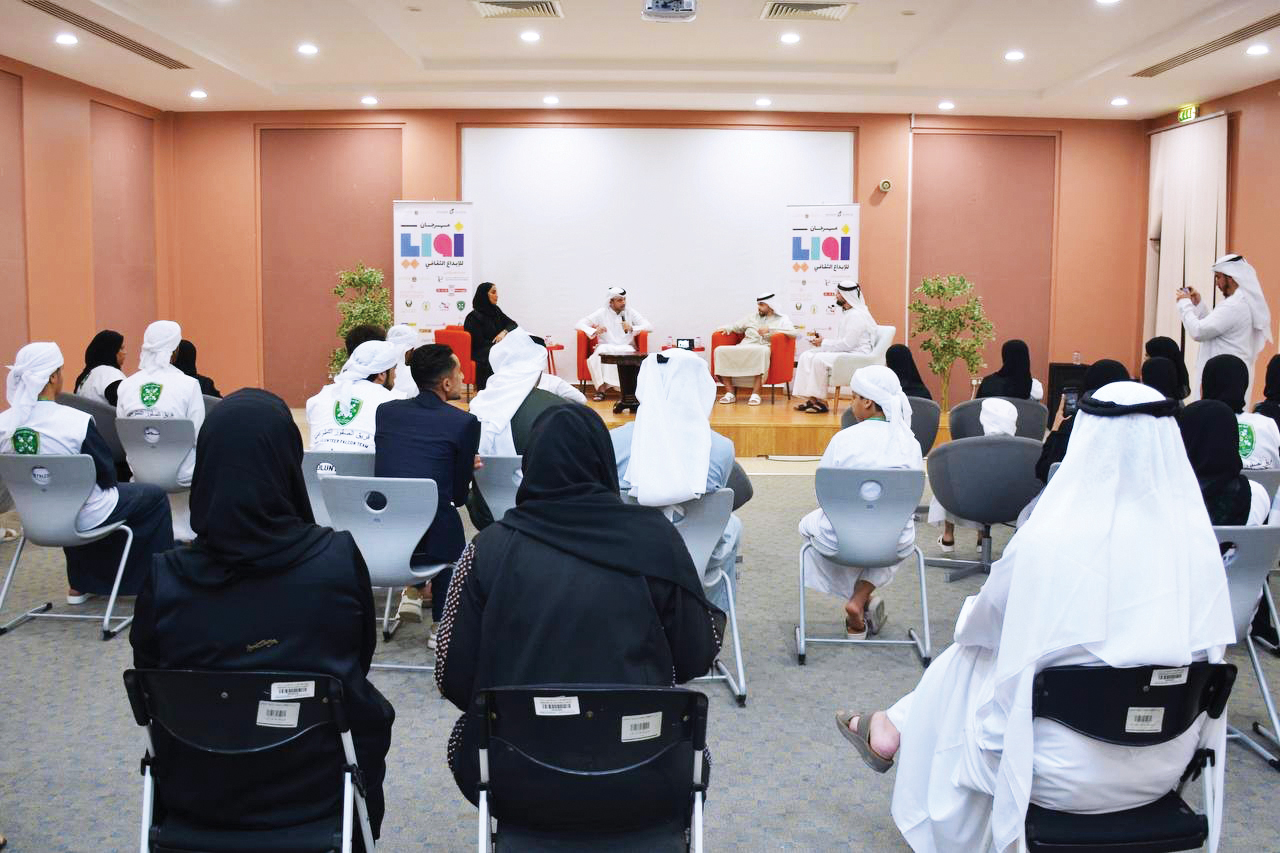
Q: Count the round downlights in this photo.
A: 13